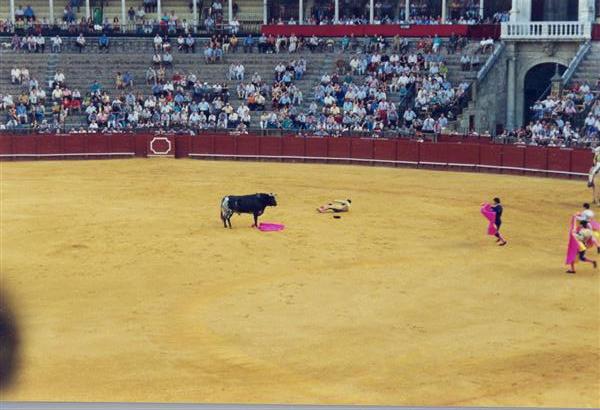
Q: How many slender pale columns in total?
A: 14